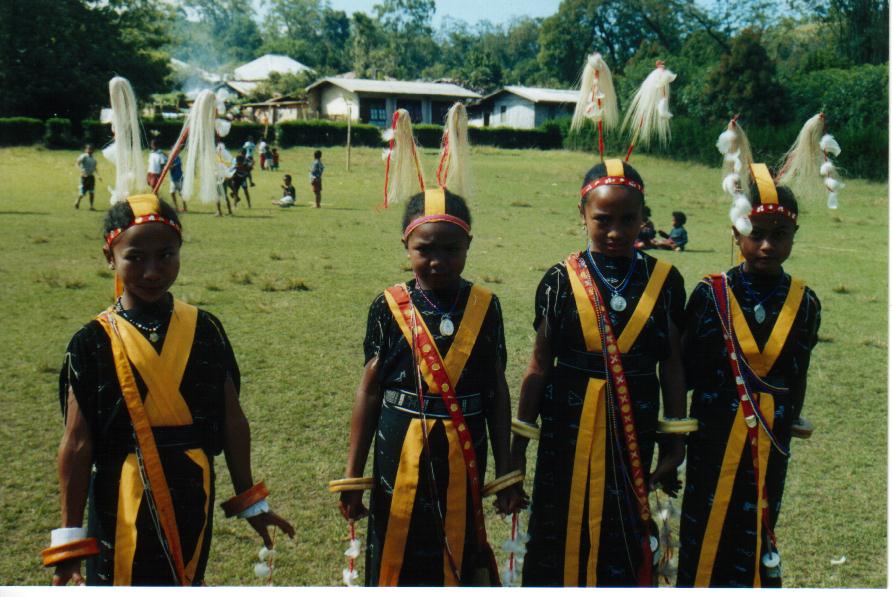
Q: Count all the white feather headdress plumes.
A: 8